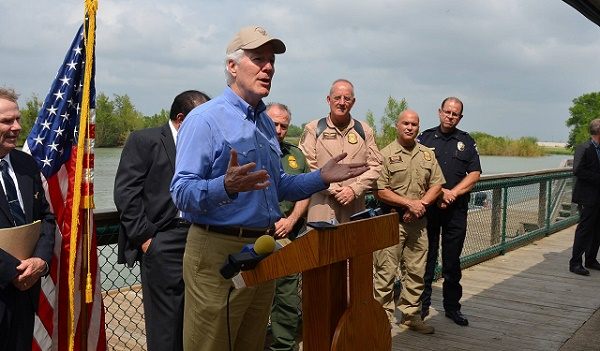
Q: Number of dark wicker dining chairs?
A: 0